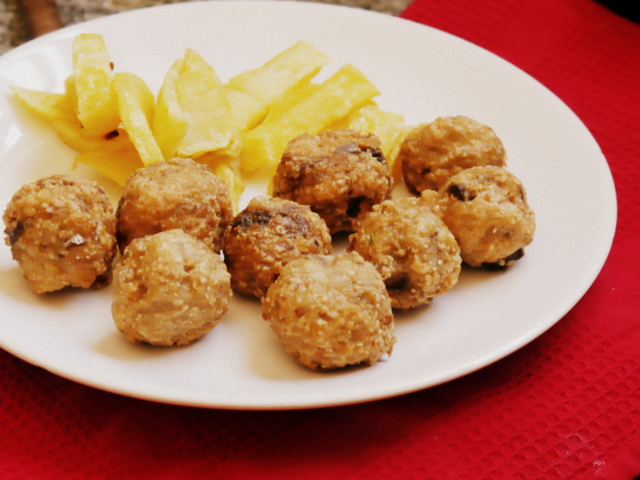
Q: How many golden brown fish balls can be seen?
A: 9